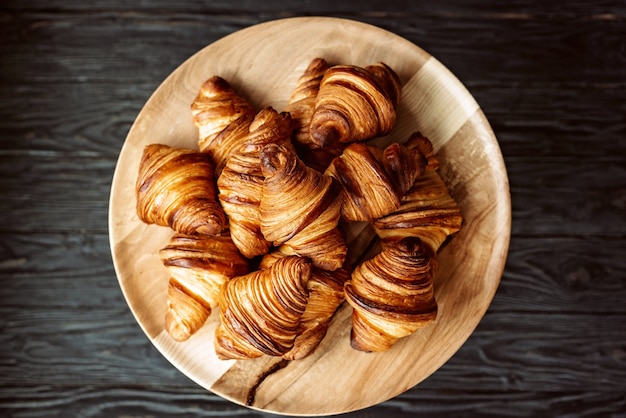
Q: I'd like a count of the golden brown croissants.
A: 12